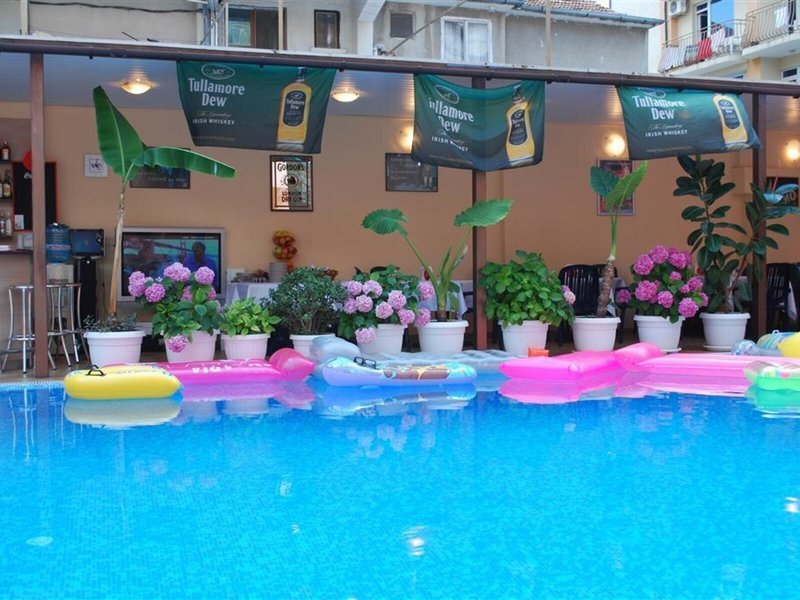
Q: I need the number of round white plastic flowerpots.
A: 10